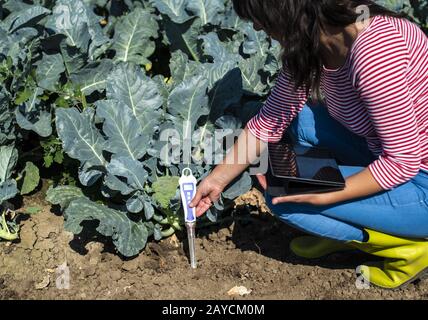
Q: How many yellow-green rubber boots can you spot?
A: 2